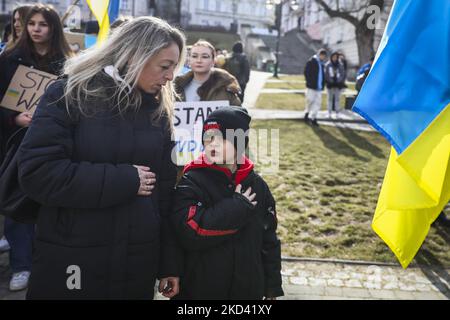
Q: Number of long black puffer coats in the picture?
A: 1